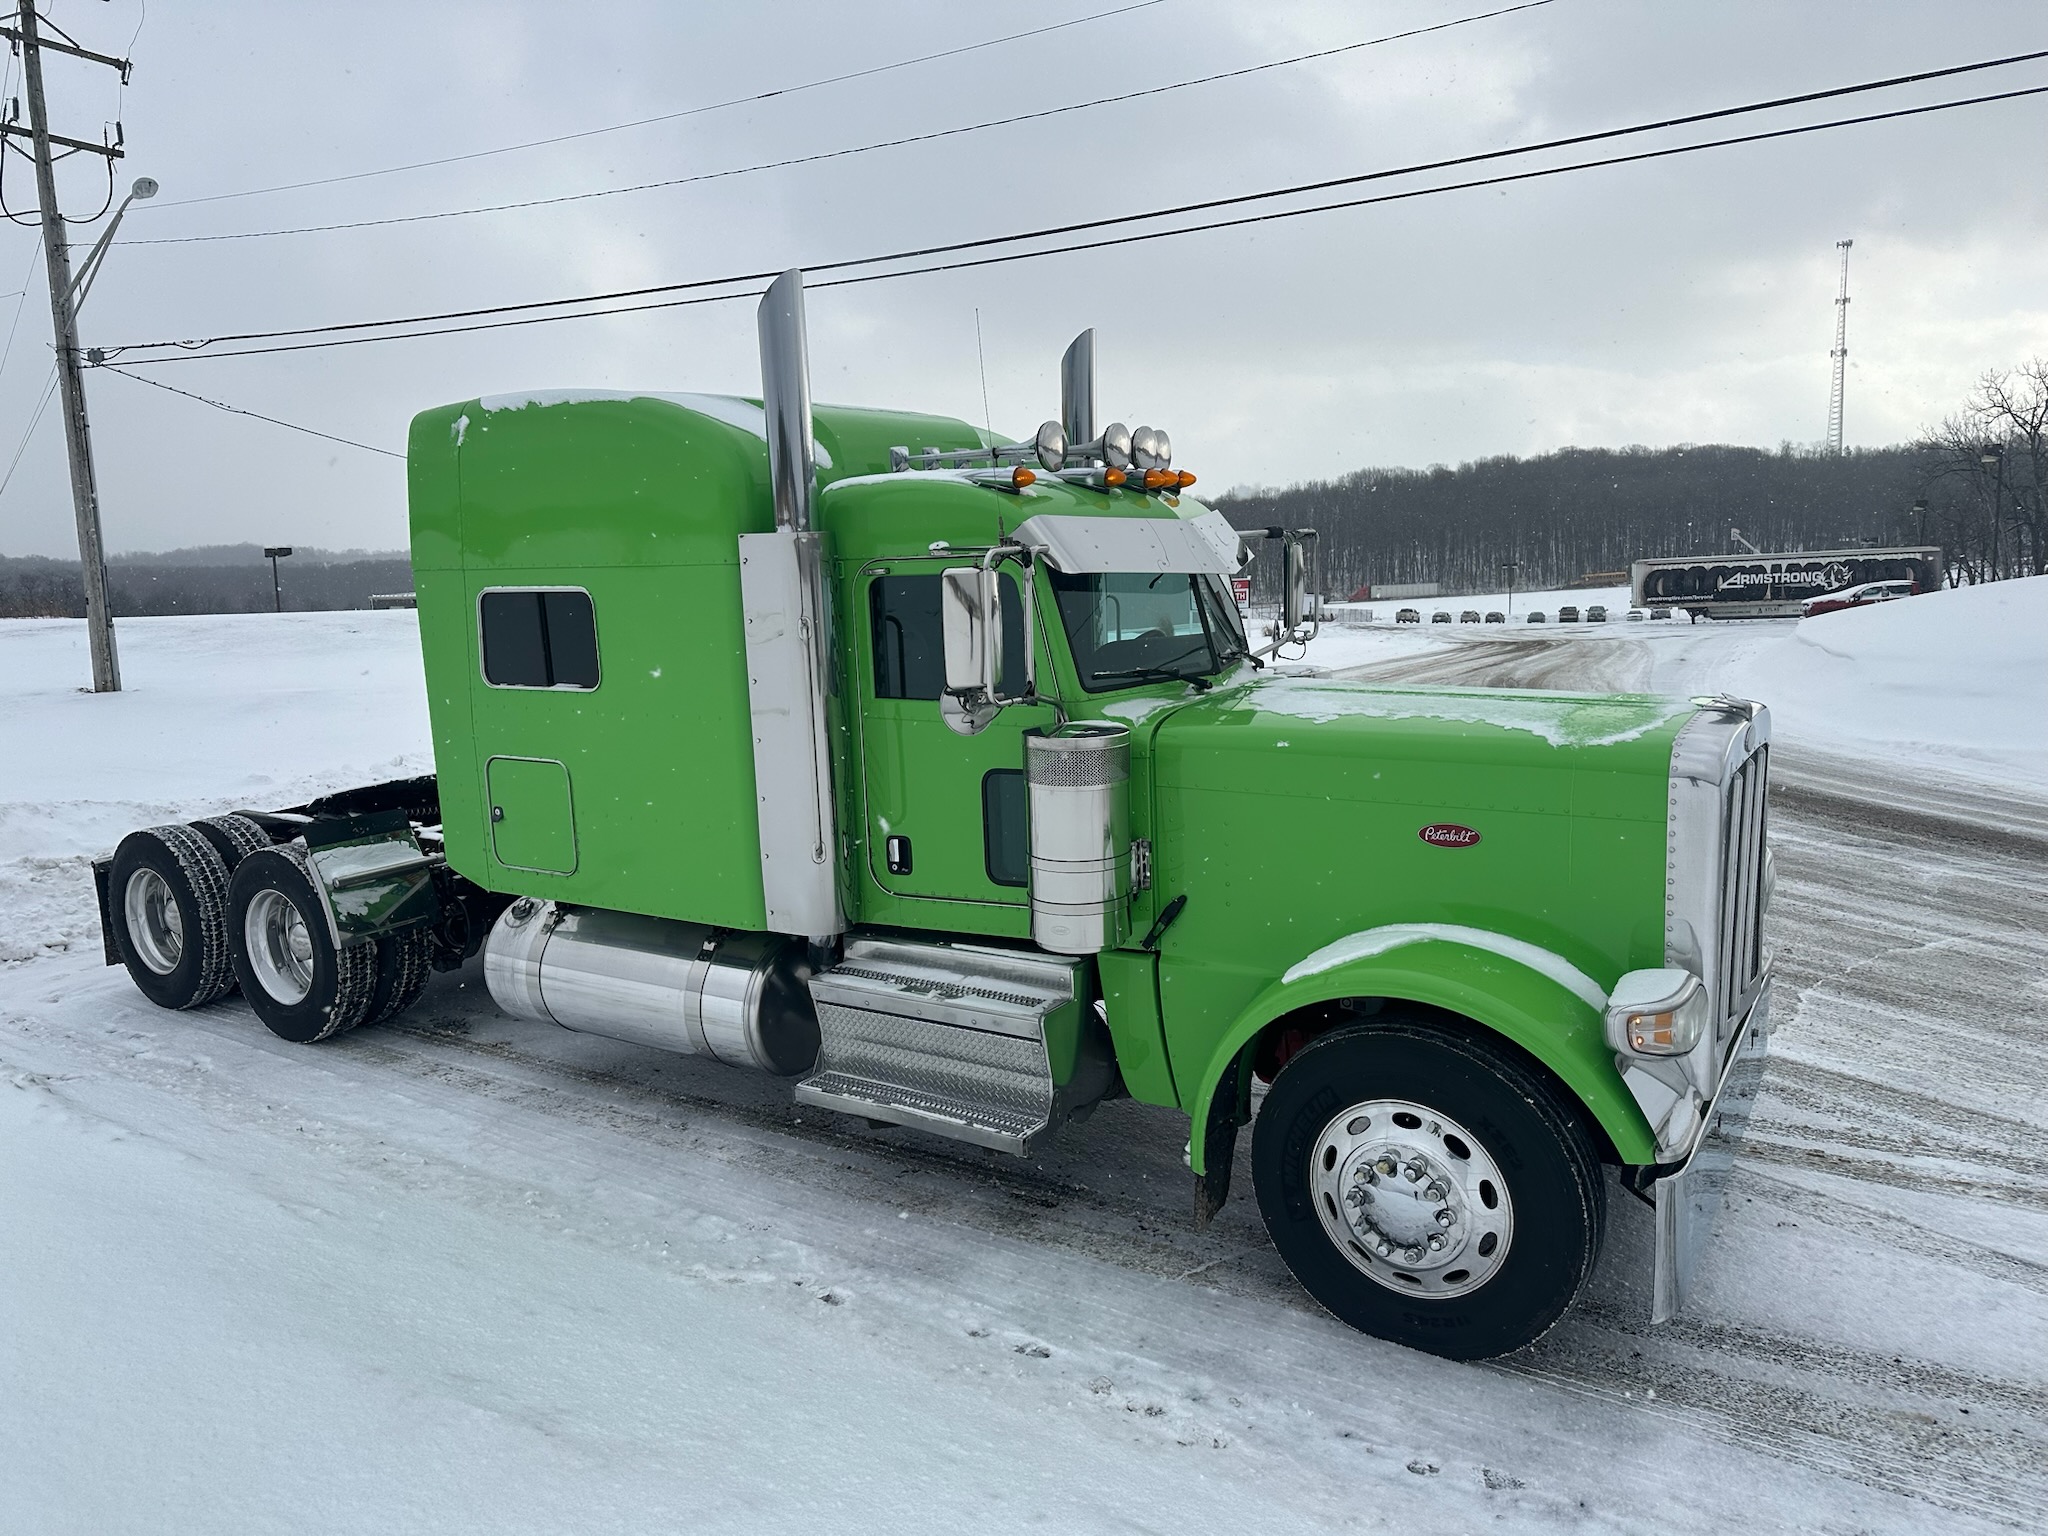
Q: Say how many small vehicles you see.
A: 10